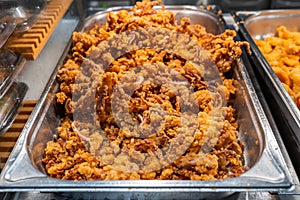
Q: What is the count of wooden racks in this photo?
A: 2